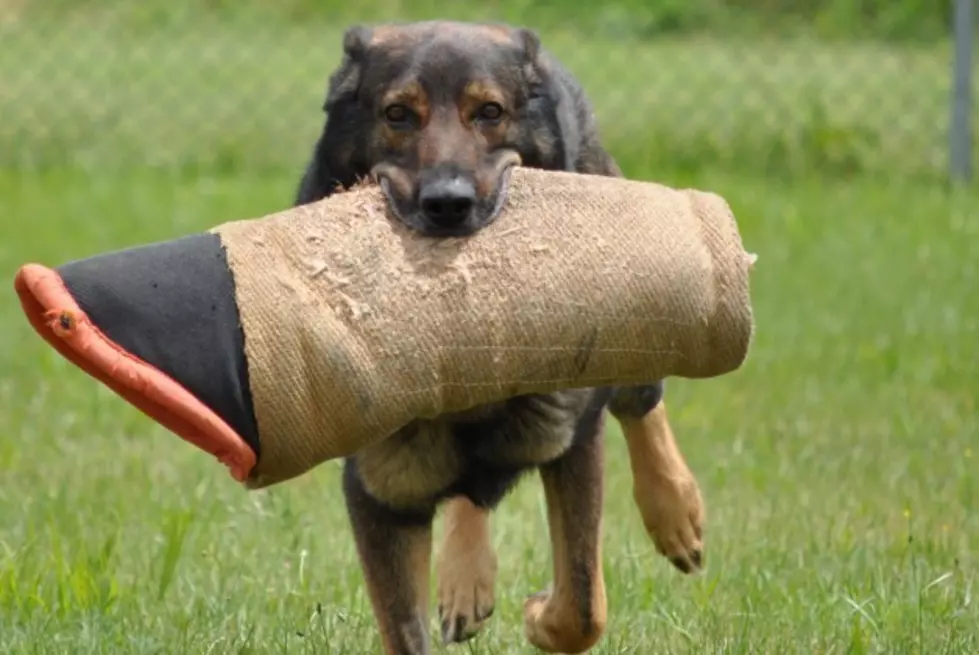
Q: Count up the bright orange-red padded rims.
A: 1